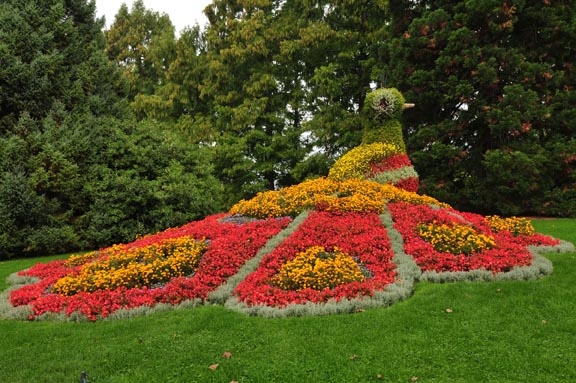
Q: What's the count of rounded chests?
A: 1